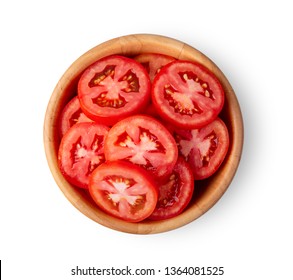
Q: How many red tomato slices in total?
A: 9